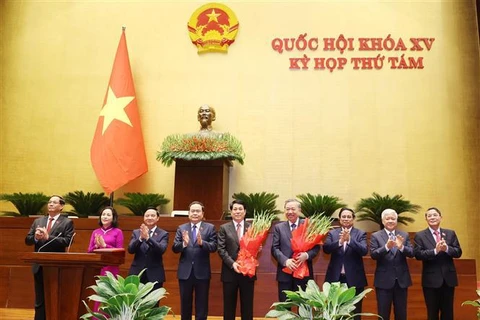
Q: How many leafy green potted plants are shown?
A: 8